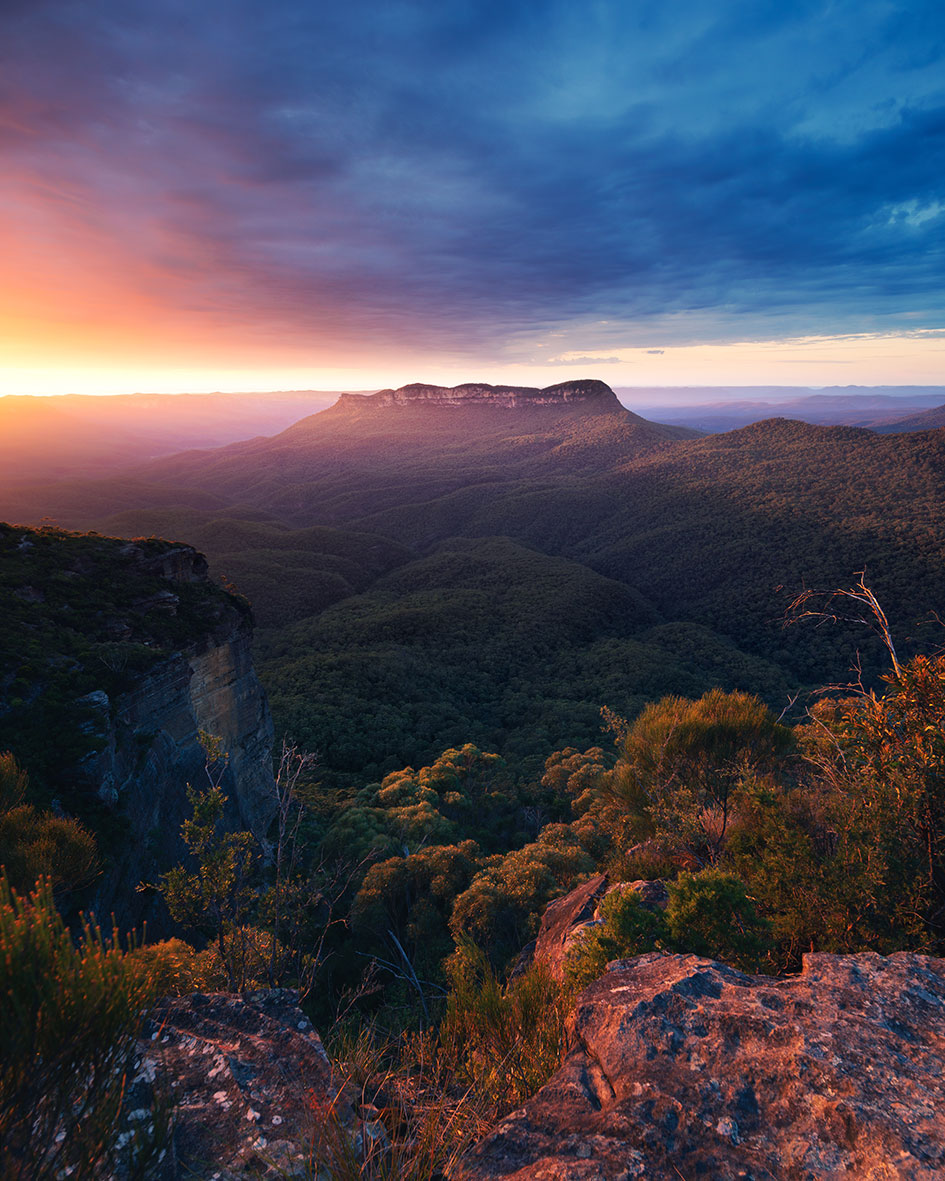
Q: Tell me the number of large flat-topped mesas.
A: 1